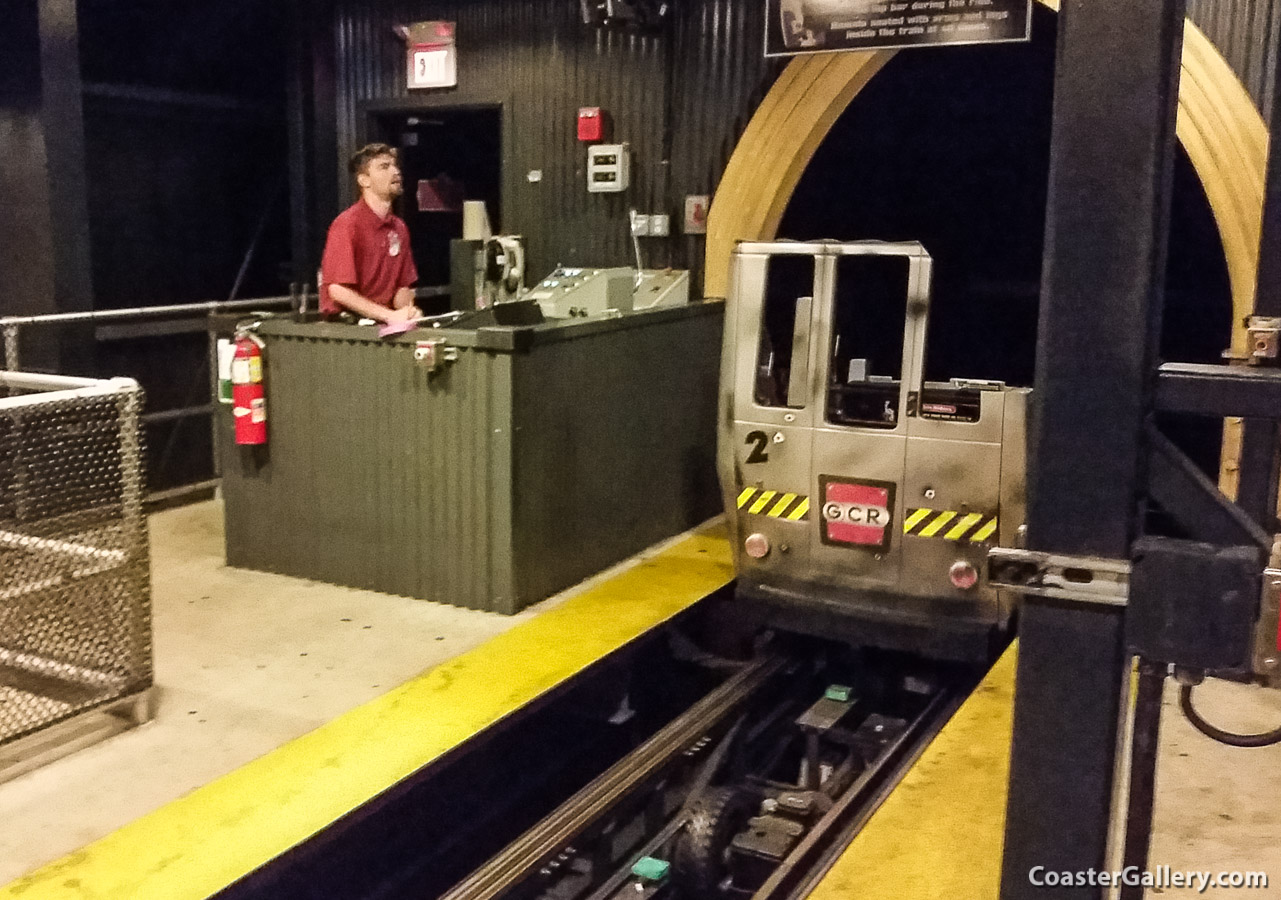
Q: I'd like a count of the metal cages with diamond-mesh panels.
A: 1